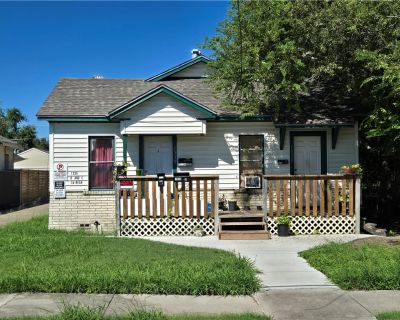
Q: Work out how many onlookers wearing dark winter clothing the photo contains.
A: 0